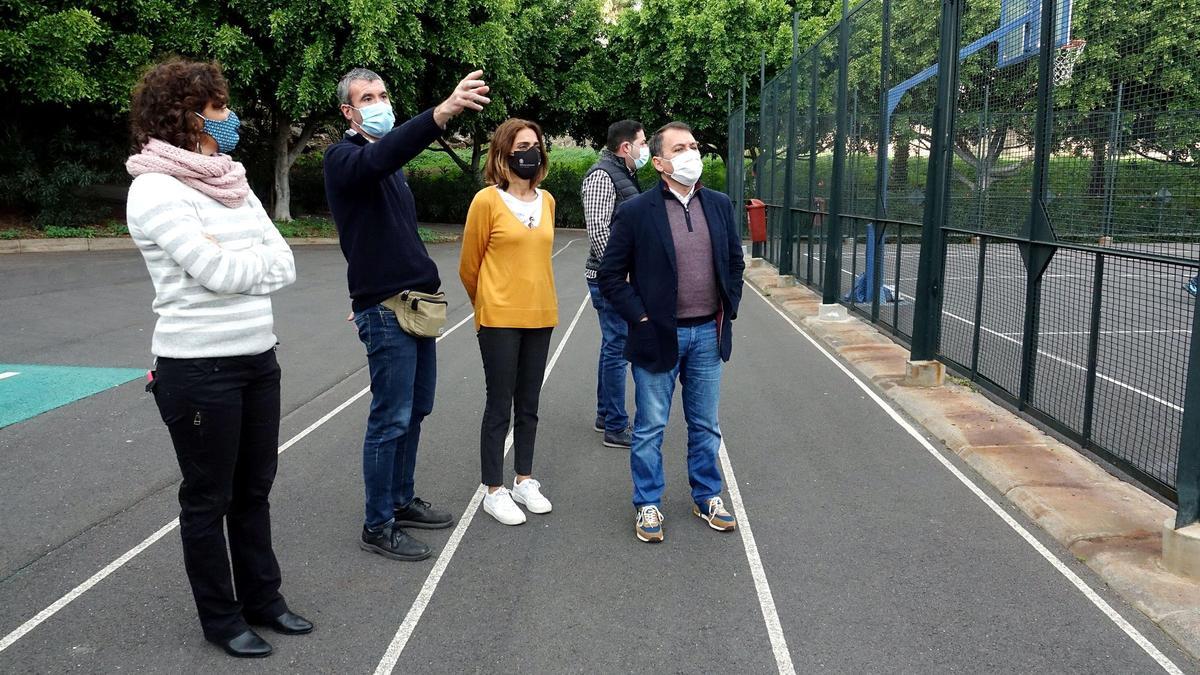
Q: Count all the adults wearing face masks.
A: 5